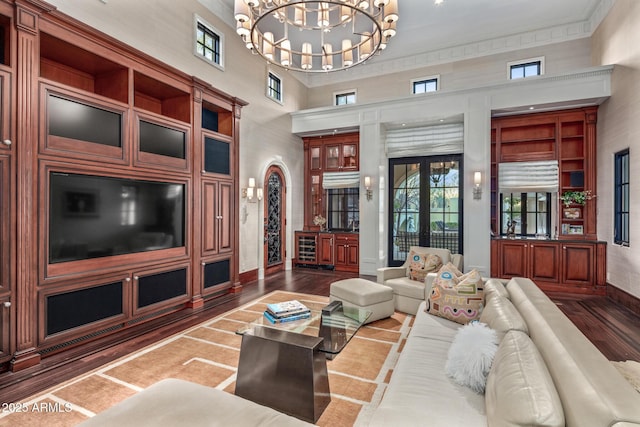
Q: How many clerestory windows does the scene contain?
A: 5